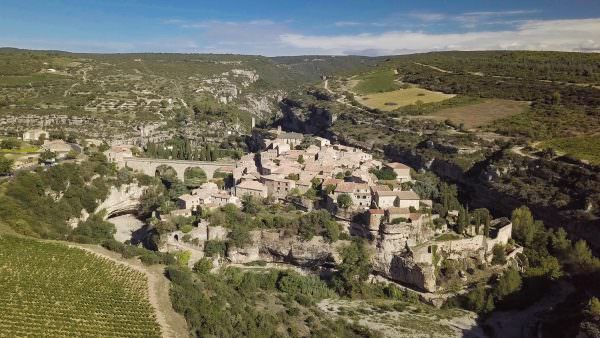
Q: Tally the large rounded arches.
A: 3